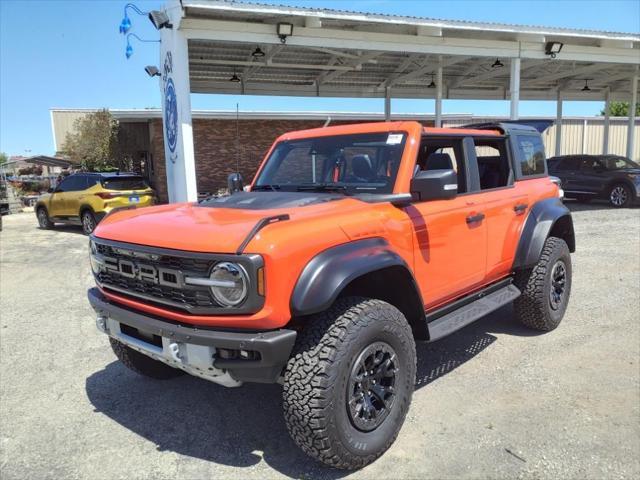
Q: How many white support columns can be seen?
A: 7